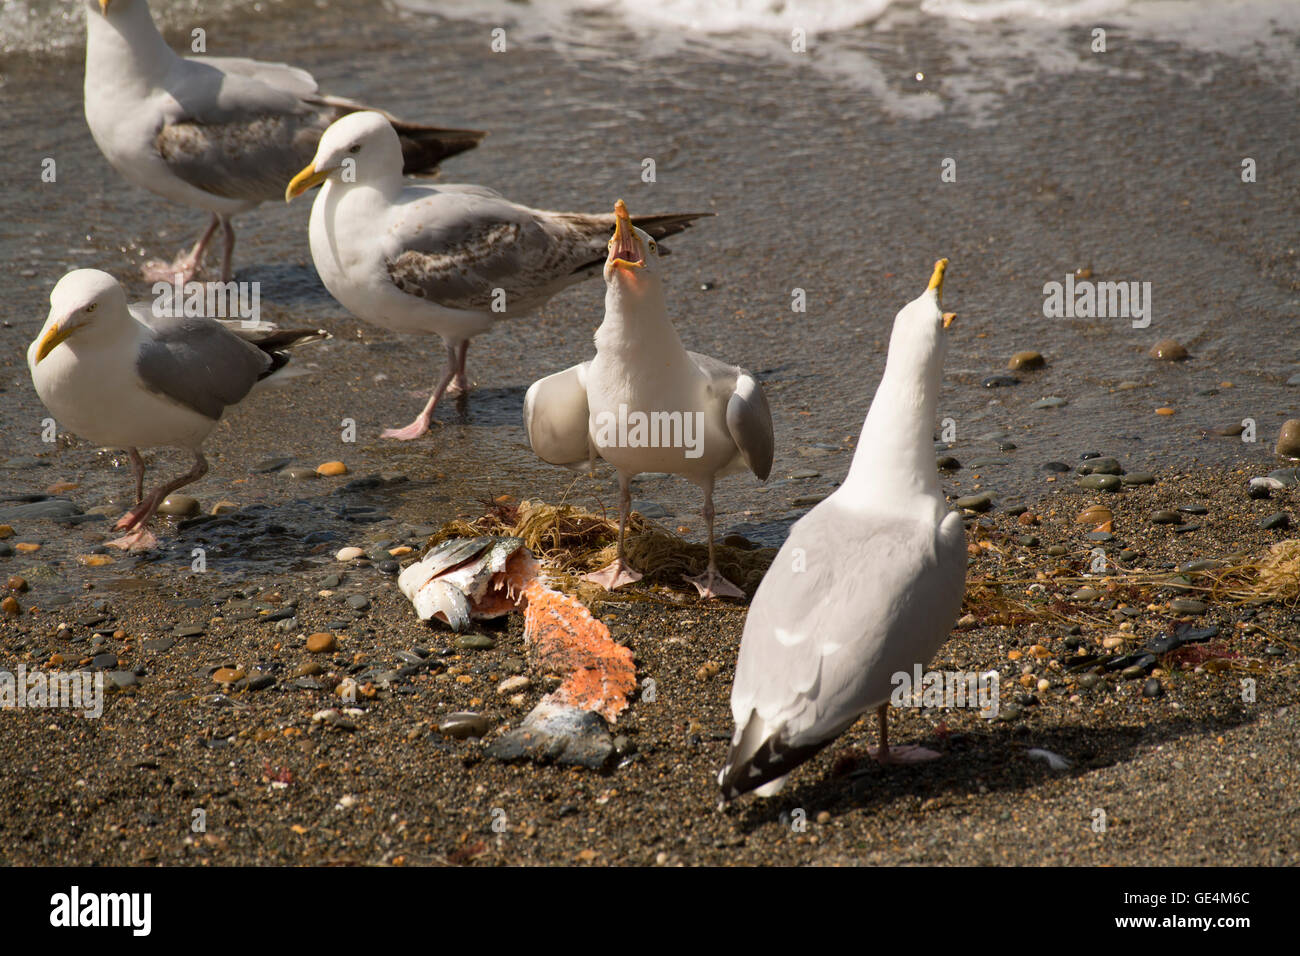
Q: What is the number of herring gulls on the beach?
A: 5